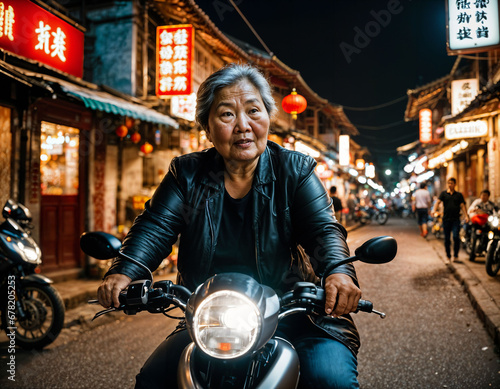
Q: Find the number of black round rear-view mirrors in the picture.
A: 2